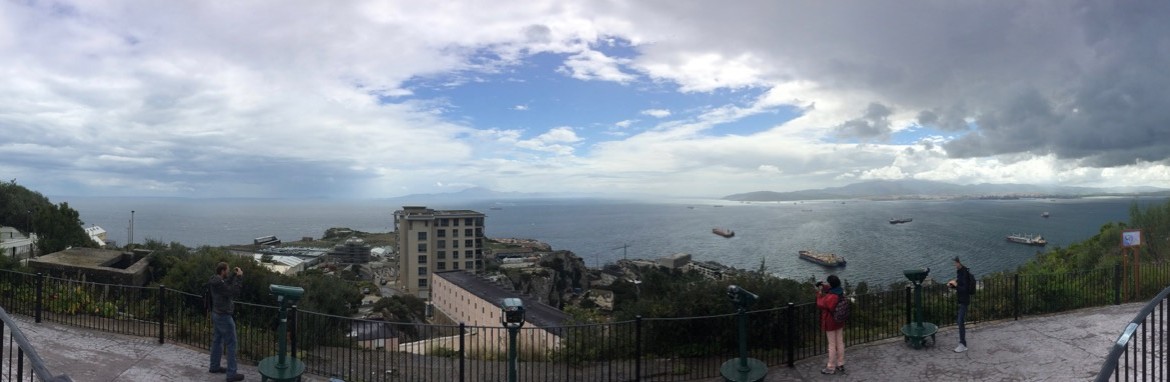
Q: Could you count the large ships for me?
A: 4